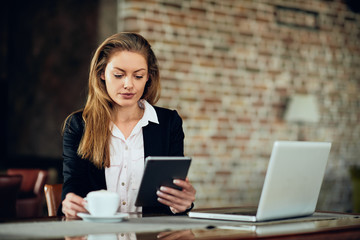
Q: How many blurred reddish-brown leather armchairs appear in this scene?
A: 2